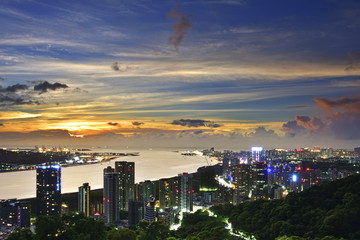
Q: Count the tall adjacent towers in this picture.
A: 2